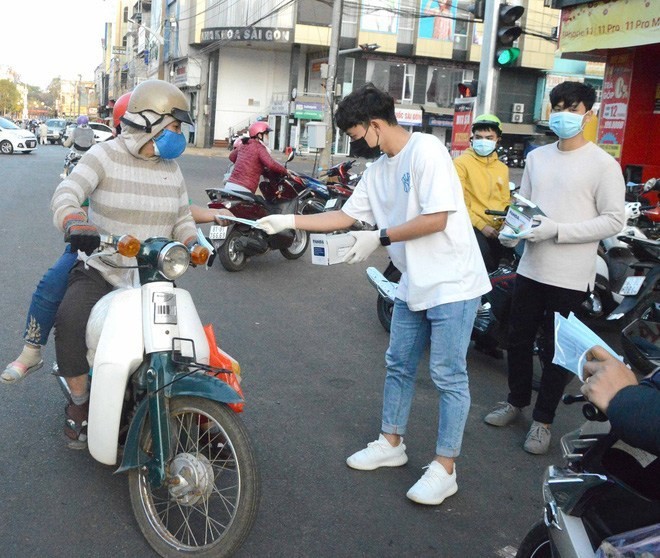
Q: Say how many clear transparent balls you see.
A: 0